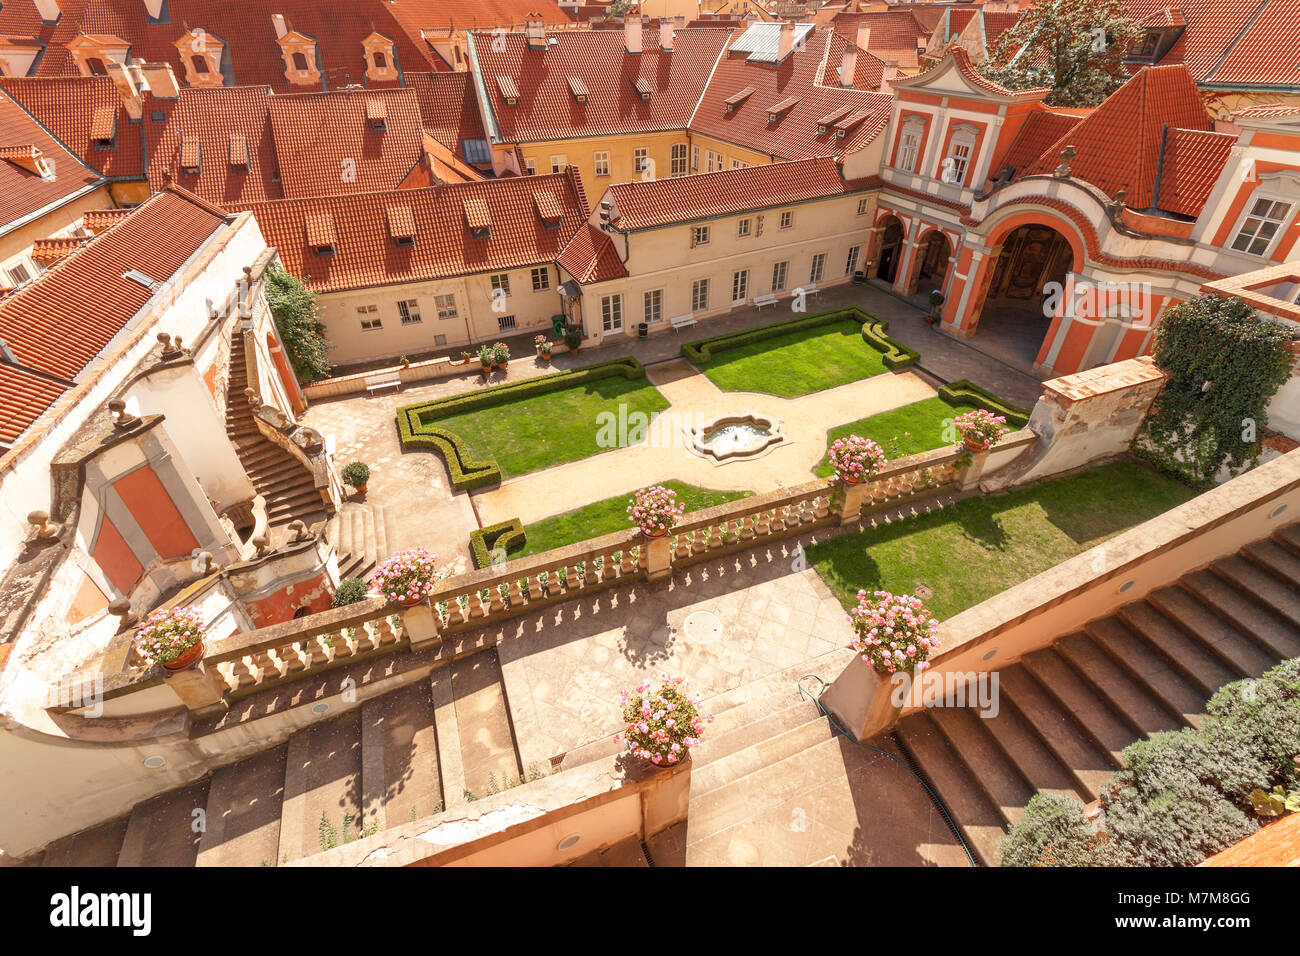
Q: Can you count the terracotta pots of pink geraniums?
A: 7